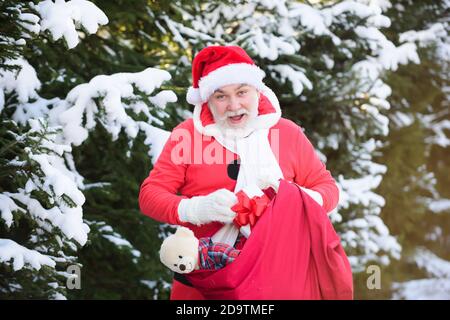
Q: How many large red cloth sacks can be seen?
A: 1